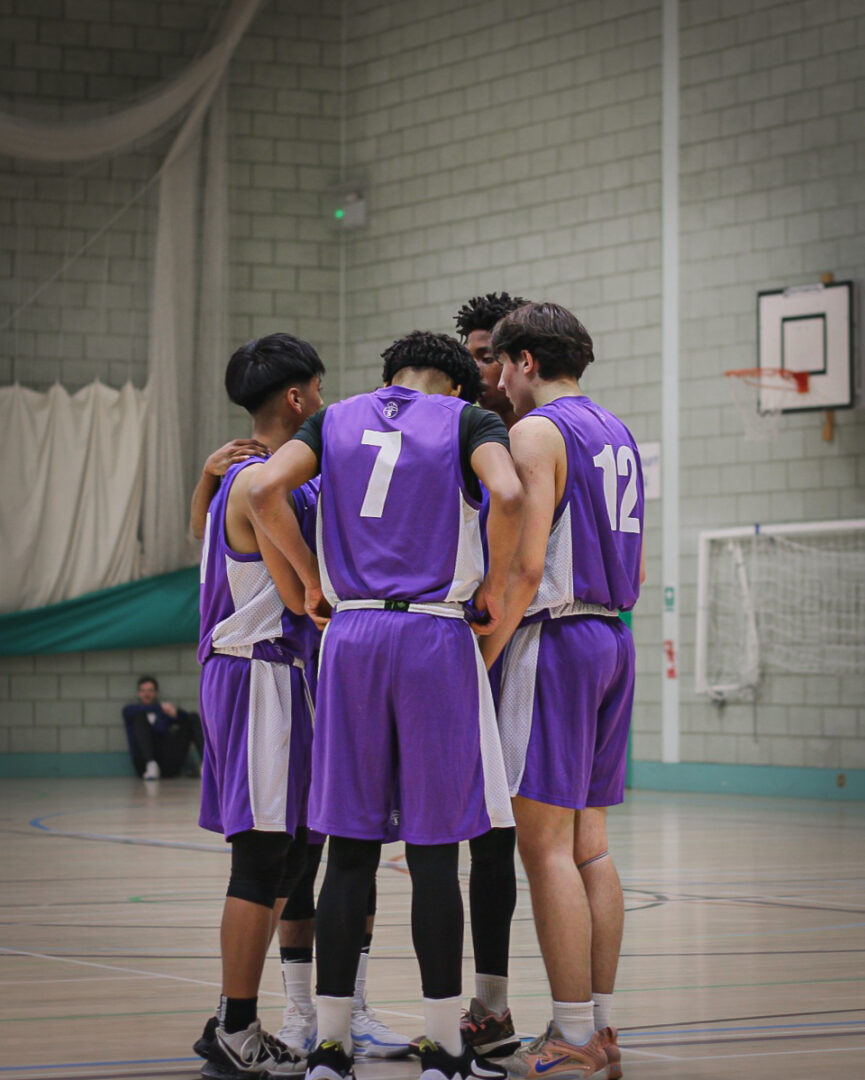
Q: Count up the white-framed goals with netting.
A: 1